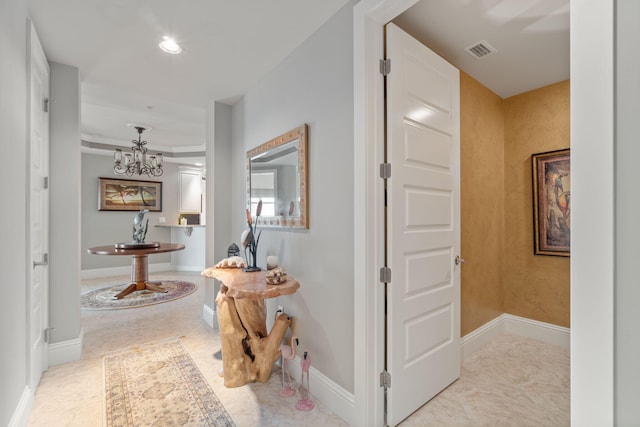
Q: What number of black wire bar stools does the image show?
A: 0